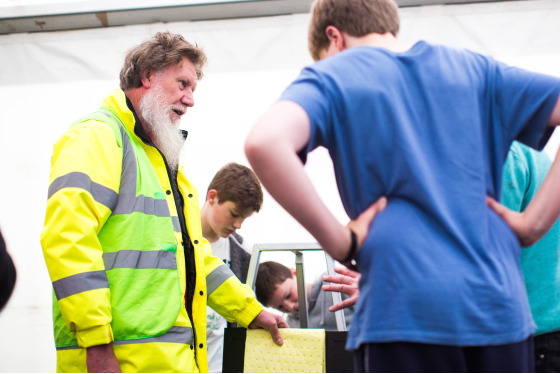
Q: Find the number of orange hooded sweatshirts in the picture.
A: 0